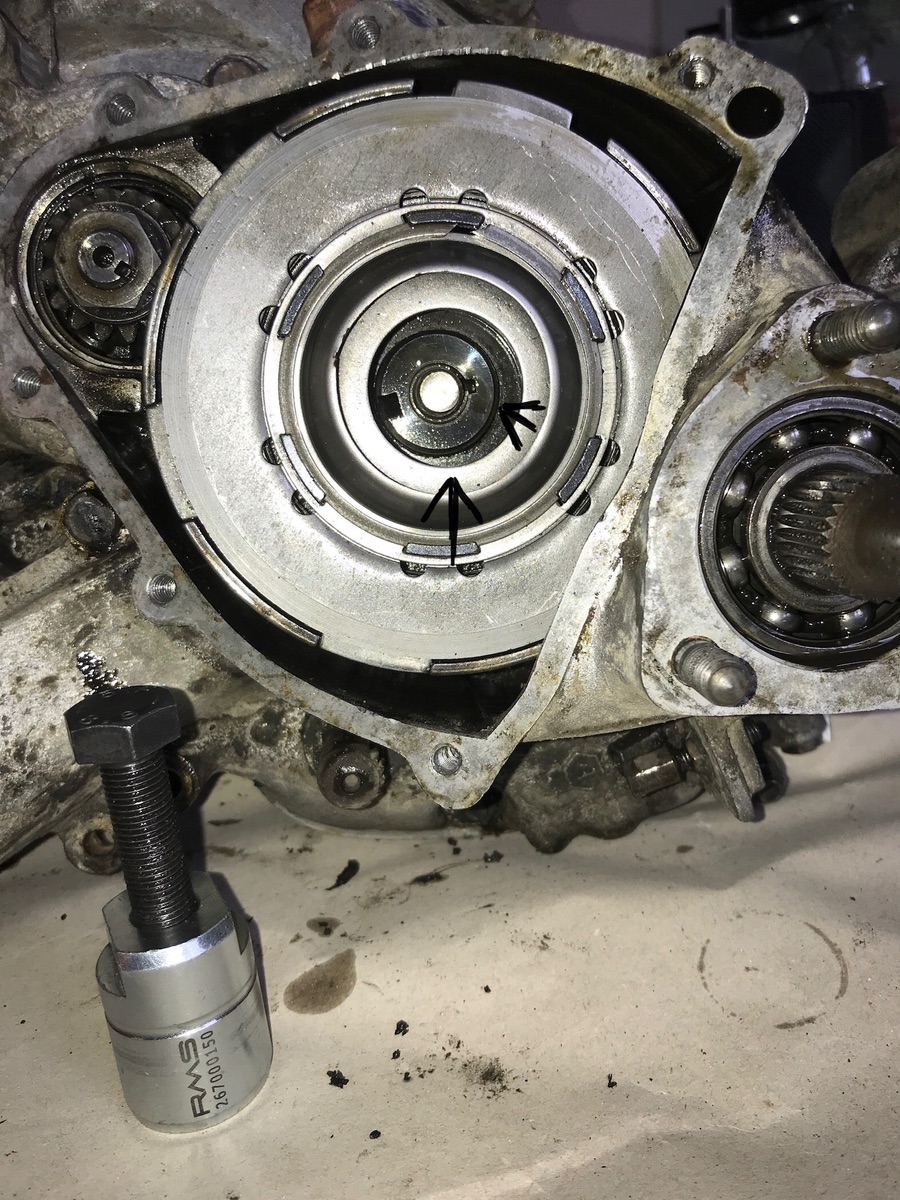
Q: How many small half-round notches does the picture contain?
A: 12